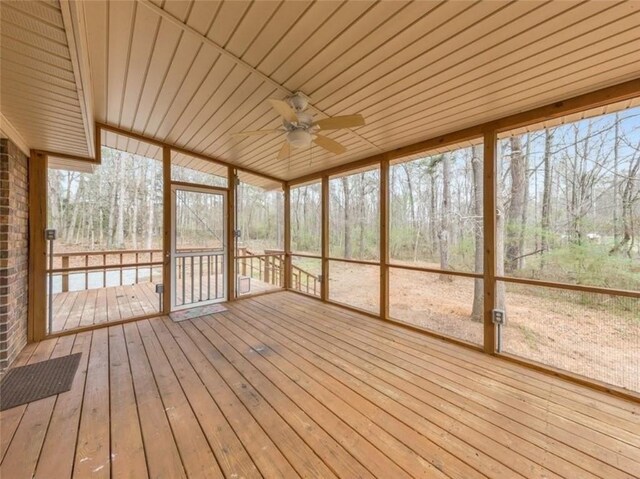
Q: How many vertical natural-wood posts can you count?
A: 7